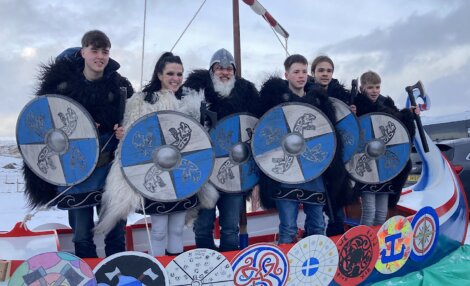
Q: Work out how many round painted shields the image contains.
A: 14